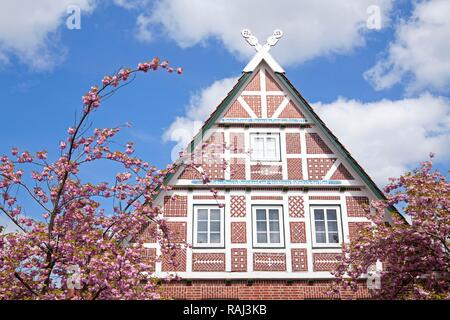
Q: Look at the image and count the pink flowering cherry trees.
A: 2